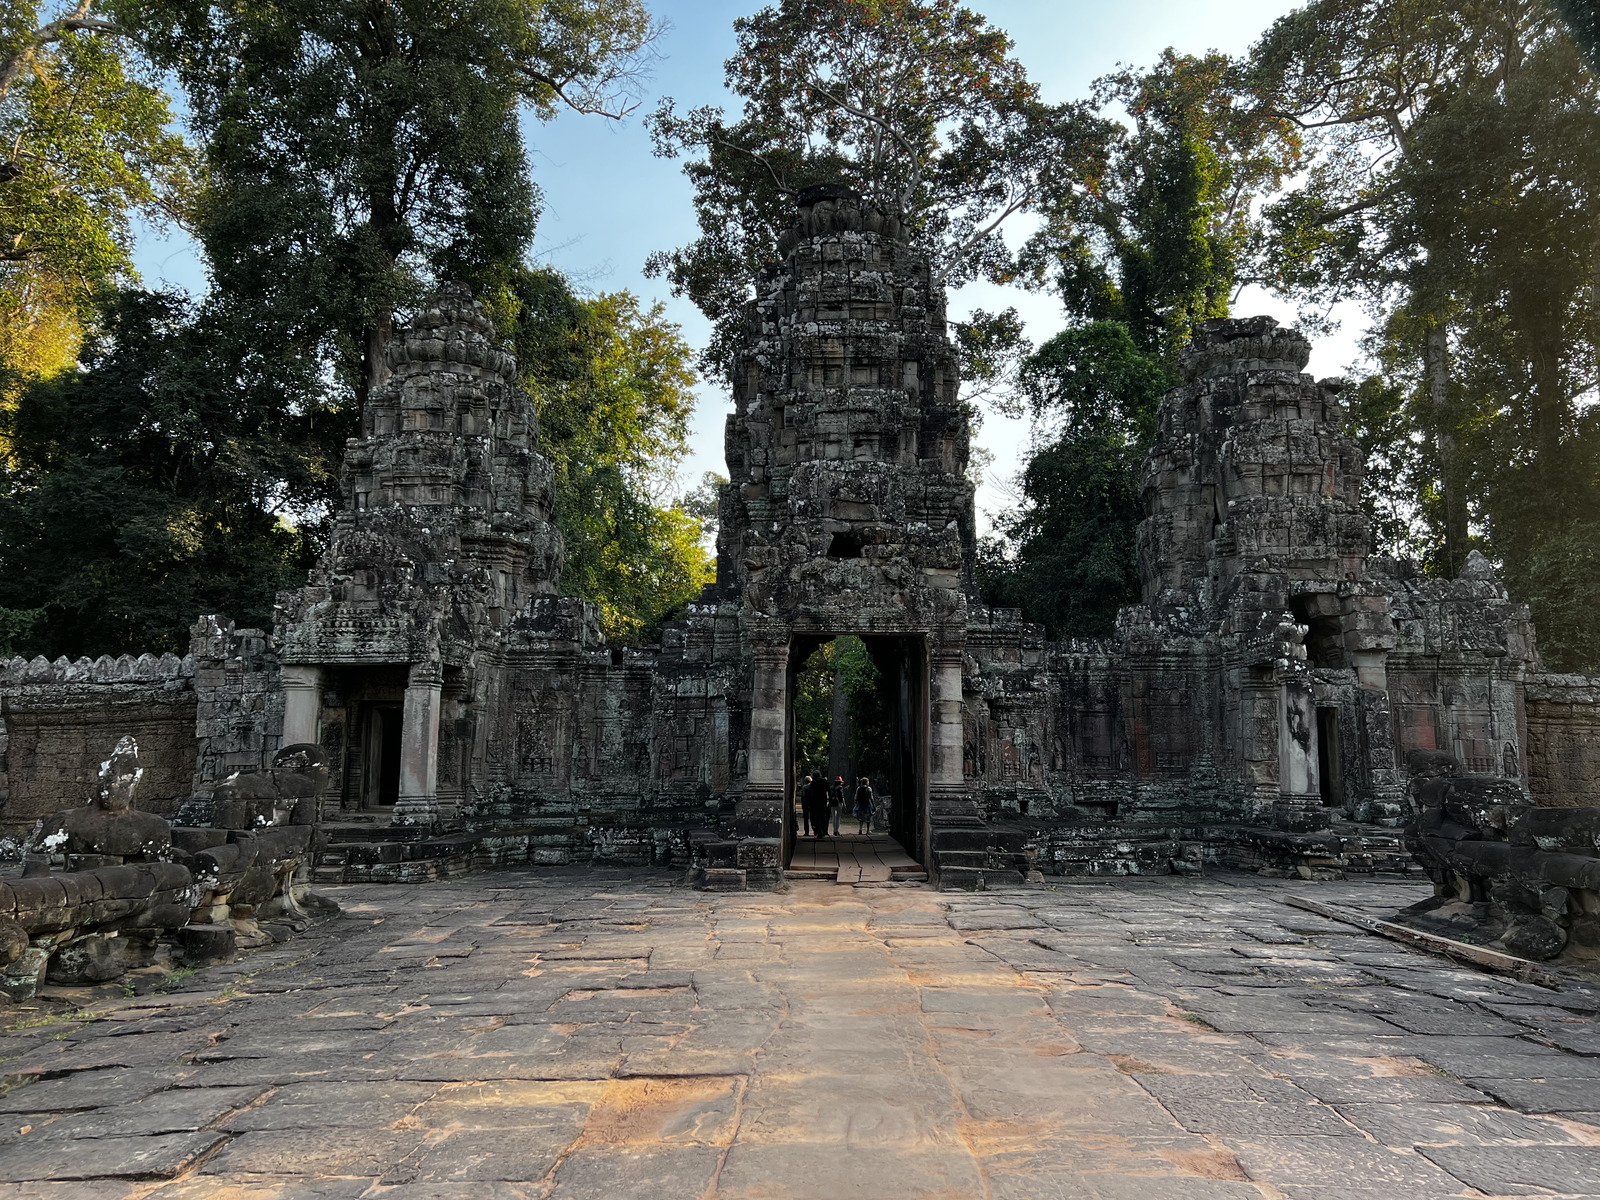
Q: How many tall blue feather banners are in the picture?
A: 0